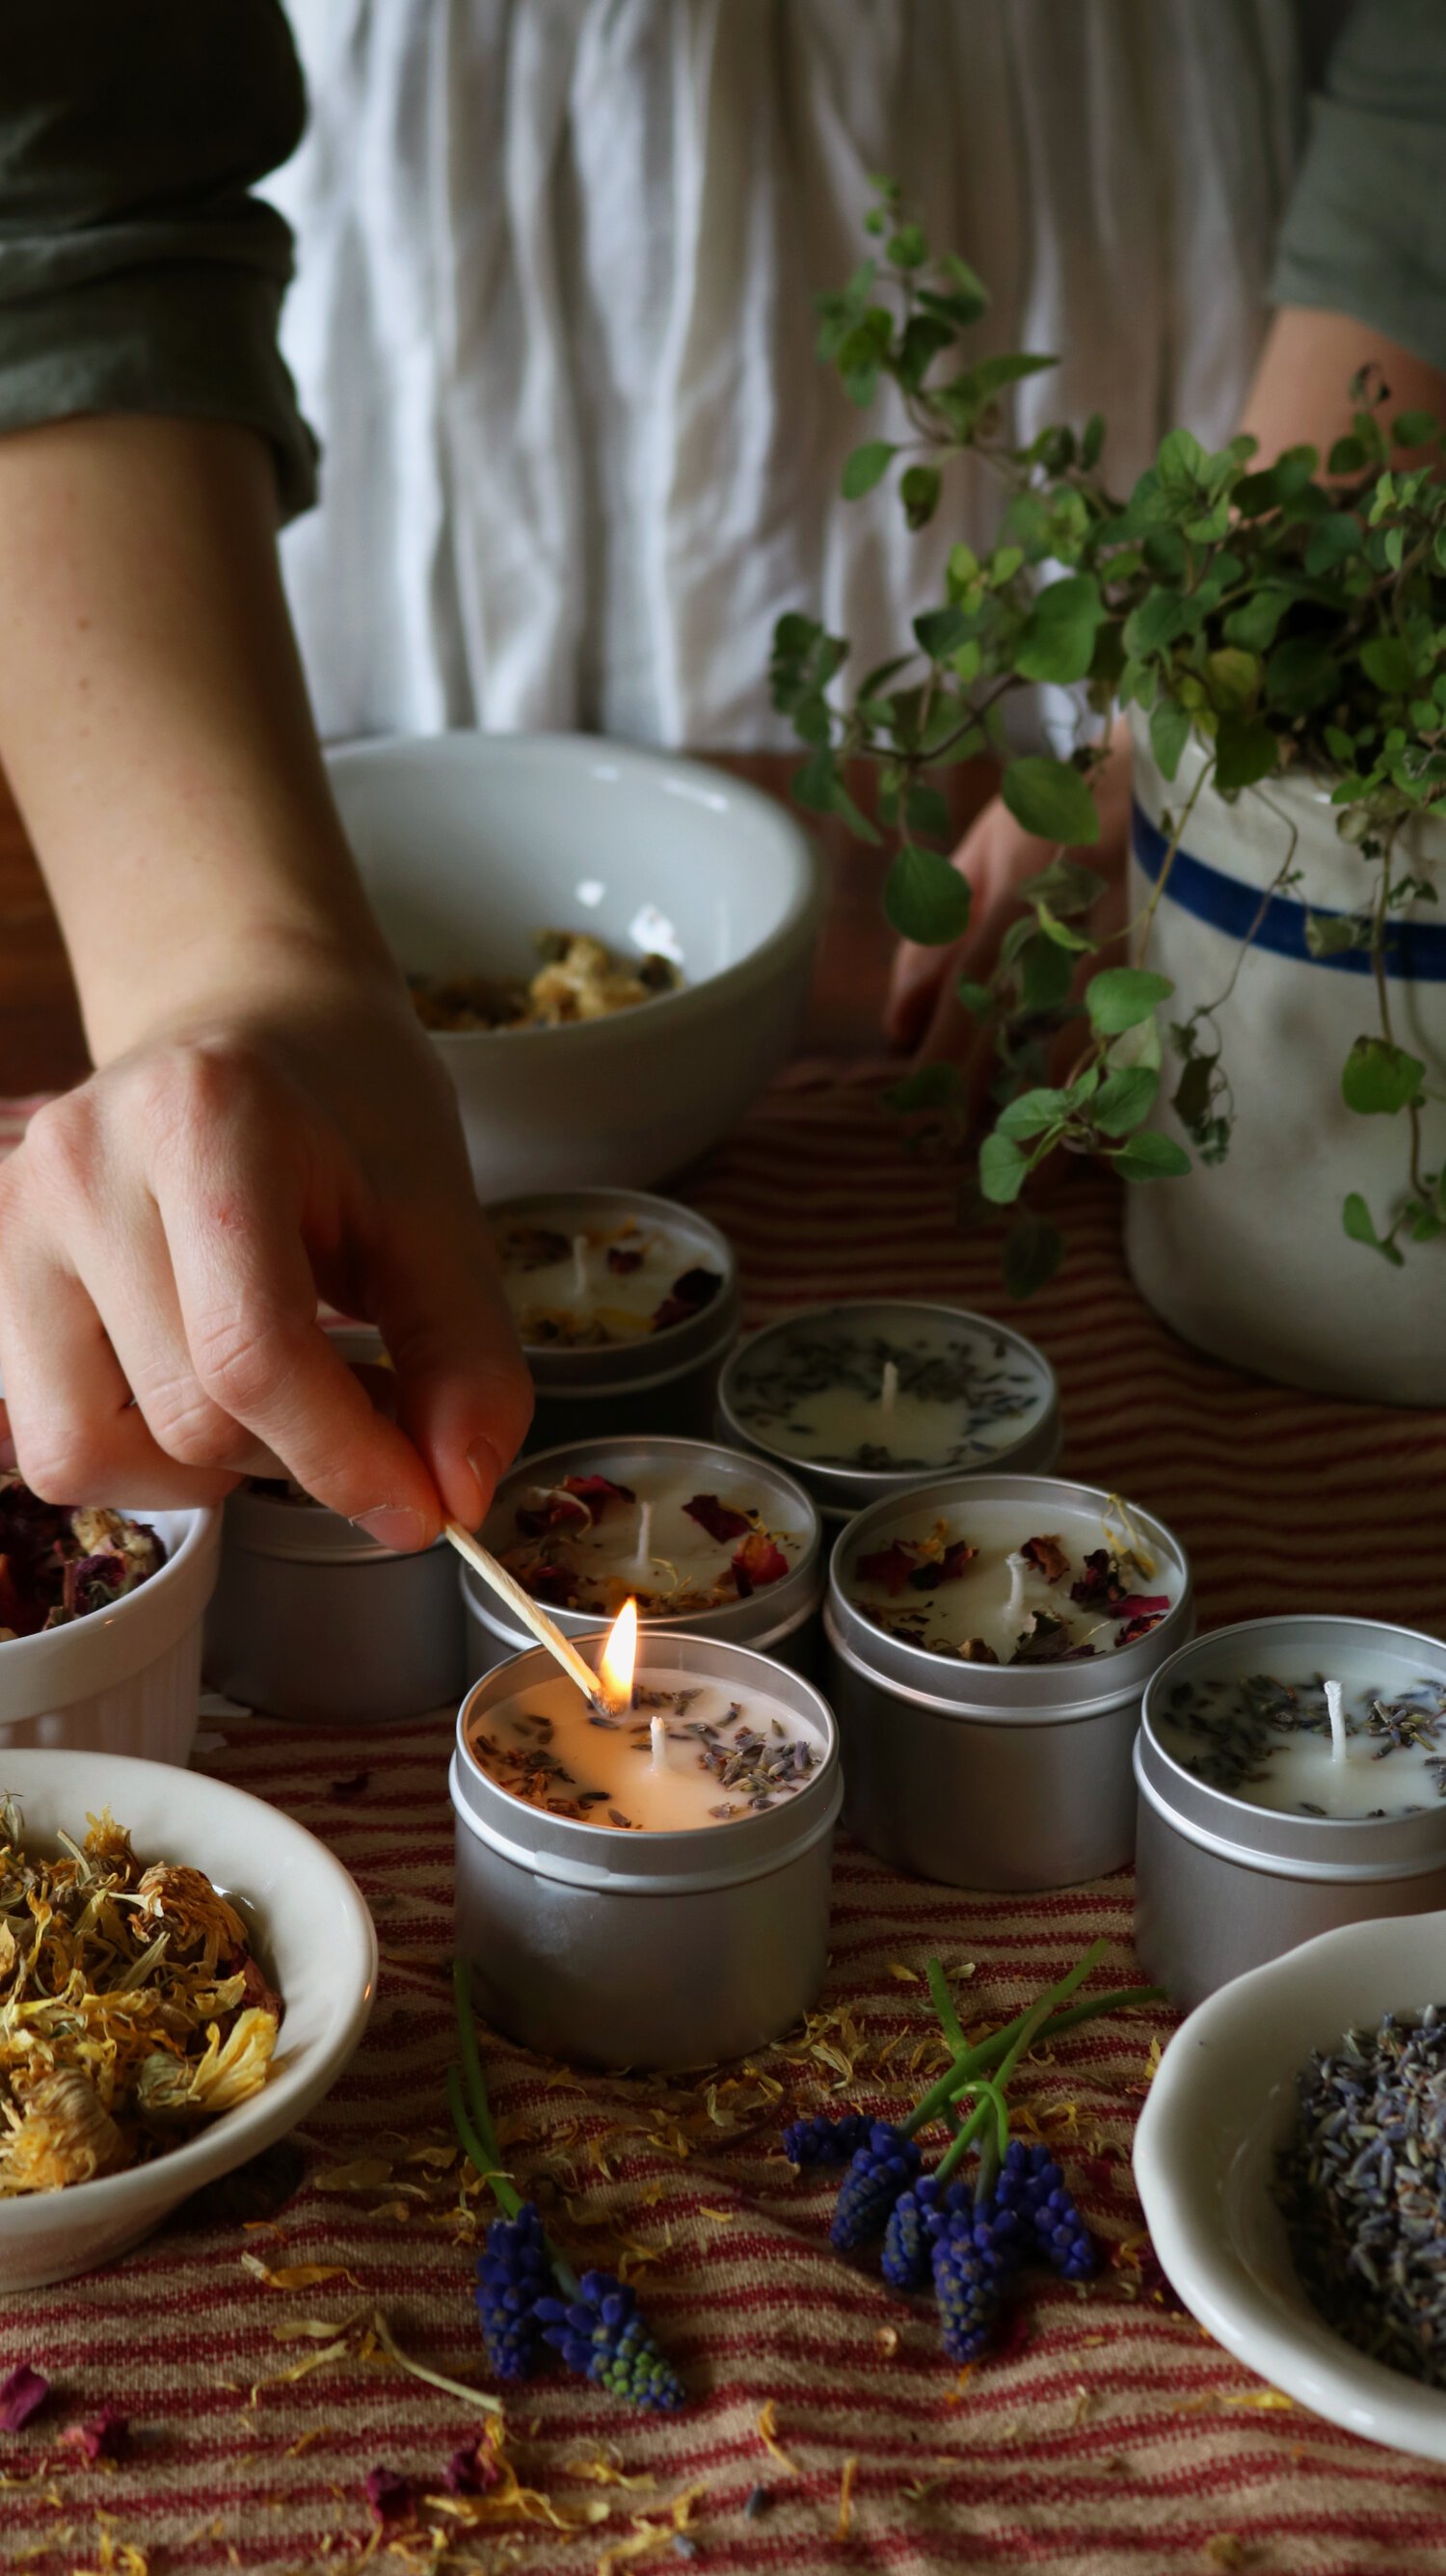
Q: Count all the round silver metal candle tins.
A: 7